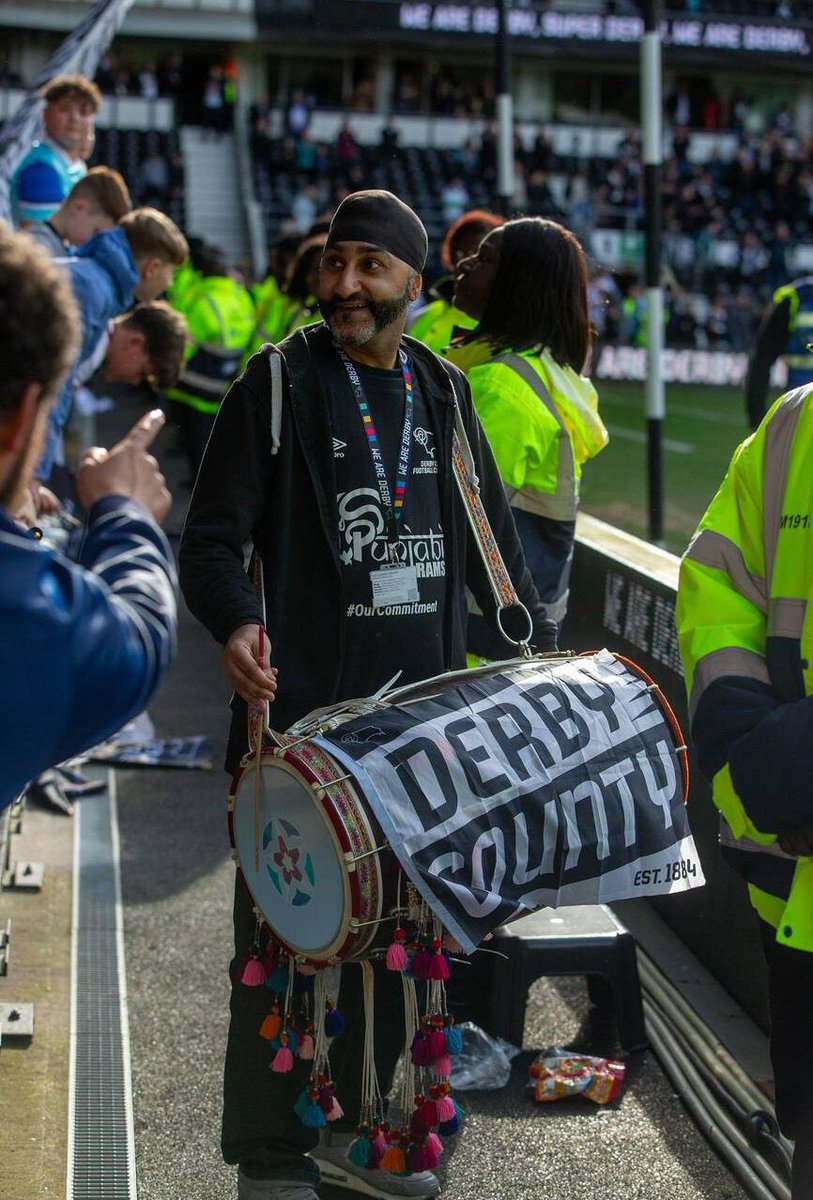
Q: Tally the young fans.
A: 4